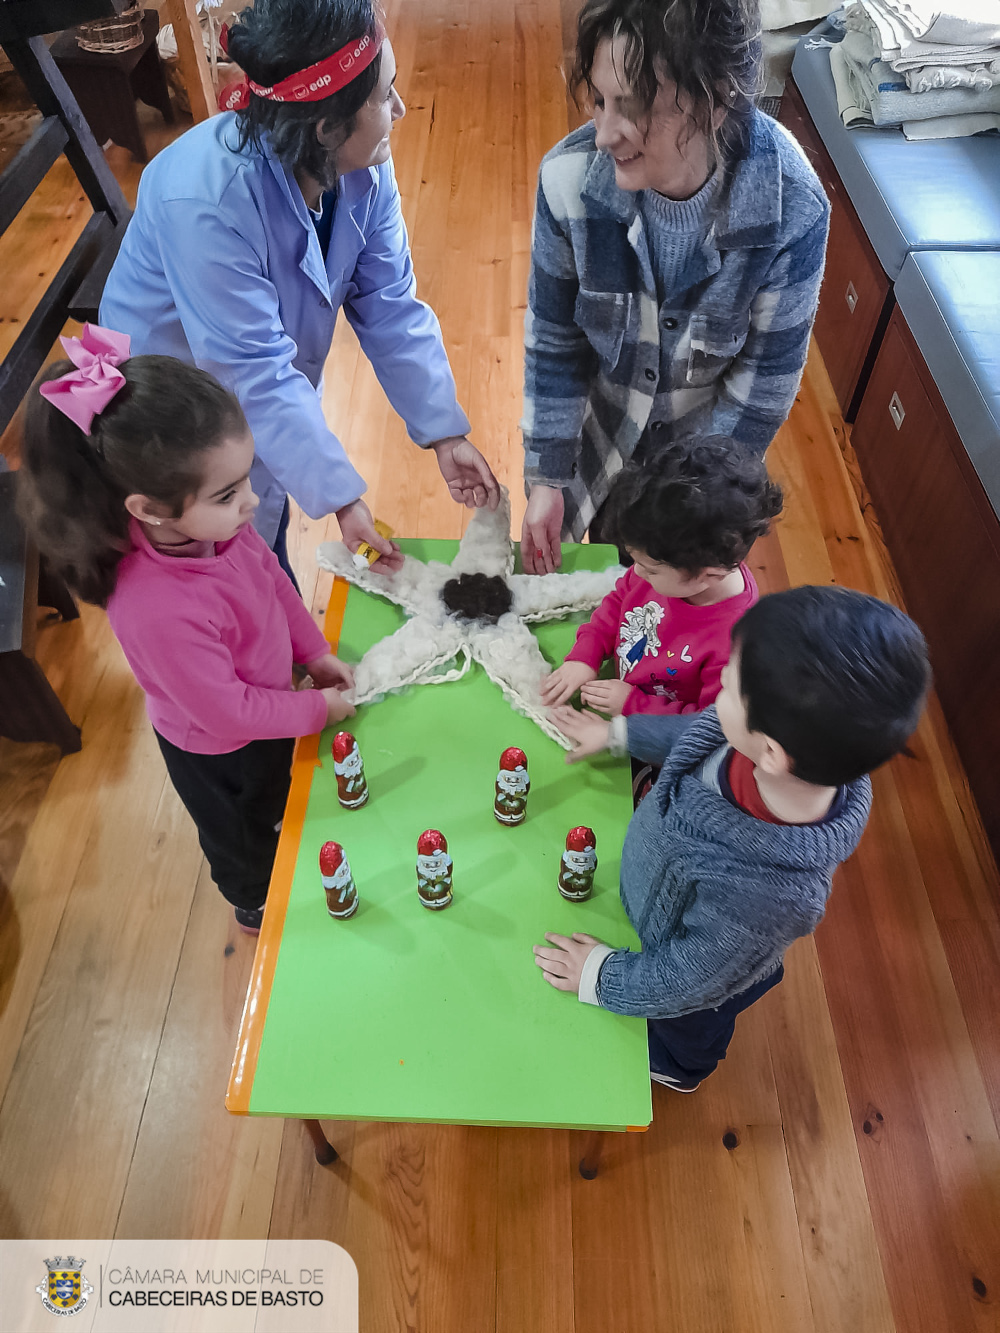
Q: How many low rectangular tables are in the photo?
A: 1